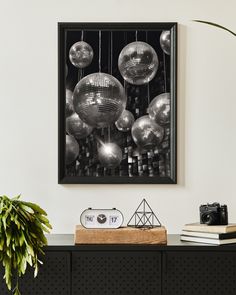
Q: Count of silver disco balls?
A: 11